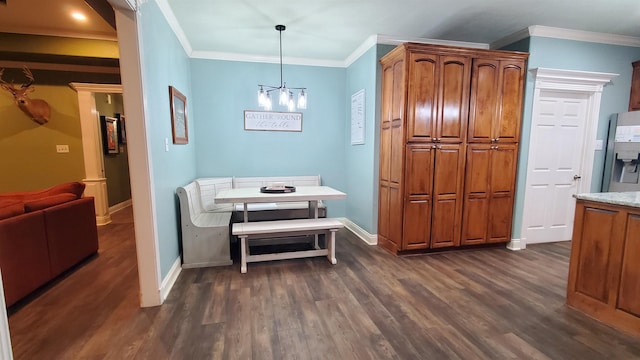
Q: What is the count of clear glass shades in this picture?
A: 5